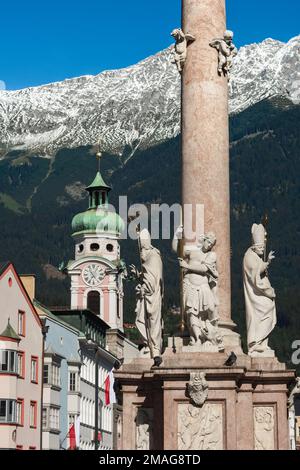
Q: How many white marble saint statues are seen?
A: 3